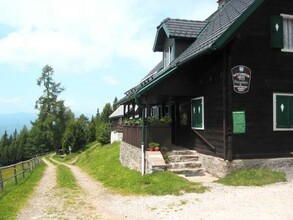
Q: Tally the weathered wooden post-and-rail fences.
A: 1